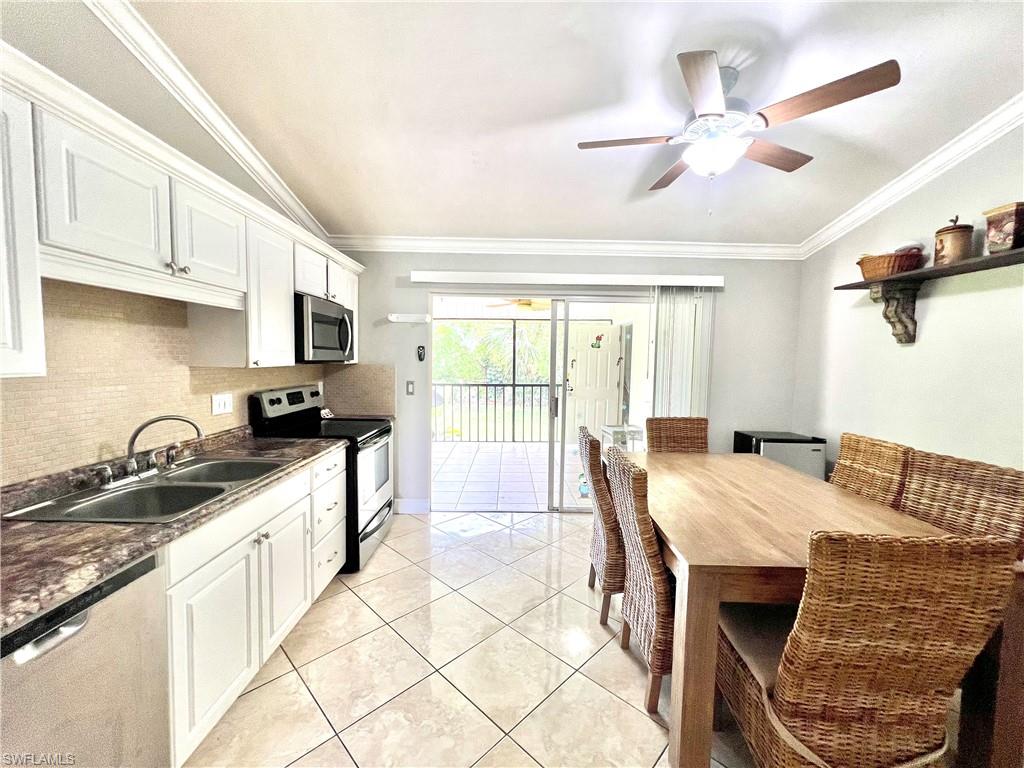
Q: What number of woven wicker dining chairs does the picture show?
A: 6